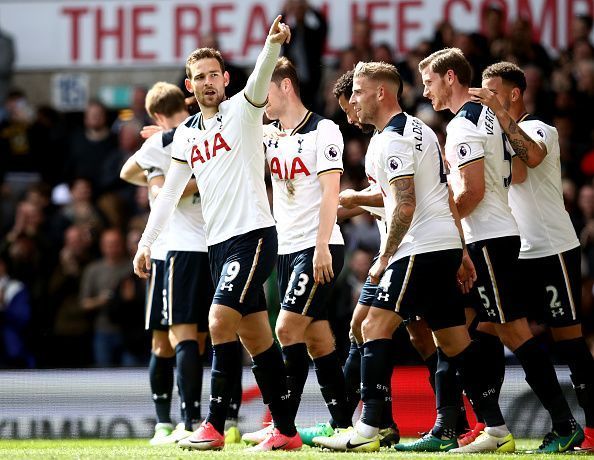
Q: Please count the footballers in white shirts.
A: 8